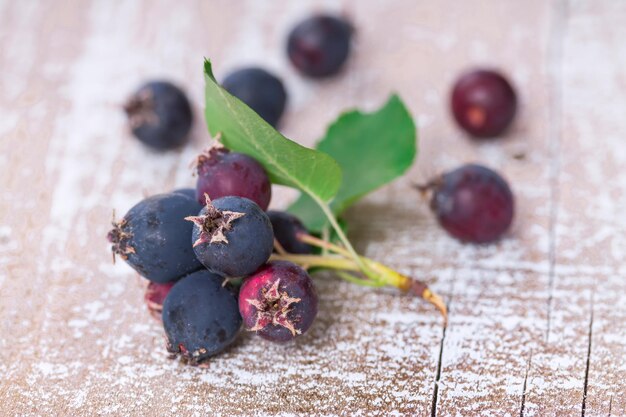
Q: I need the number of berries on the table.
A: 13